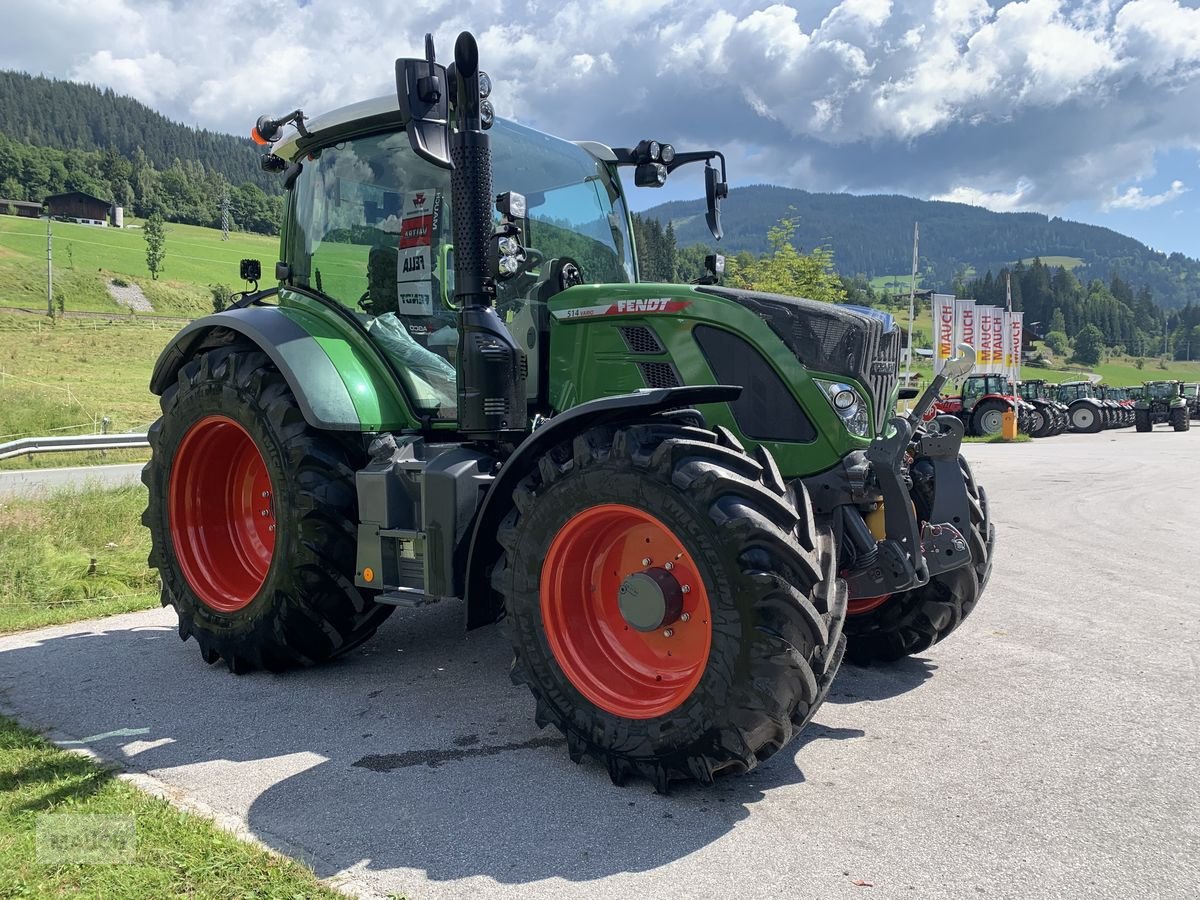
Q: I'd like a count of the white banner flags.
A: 5